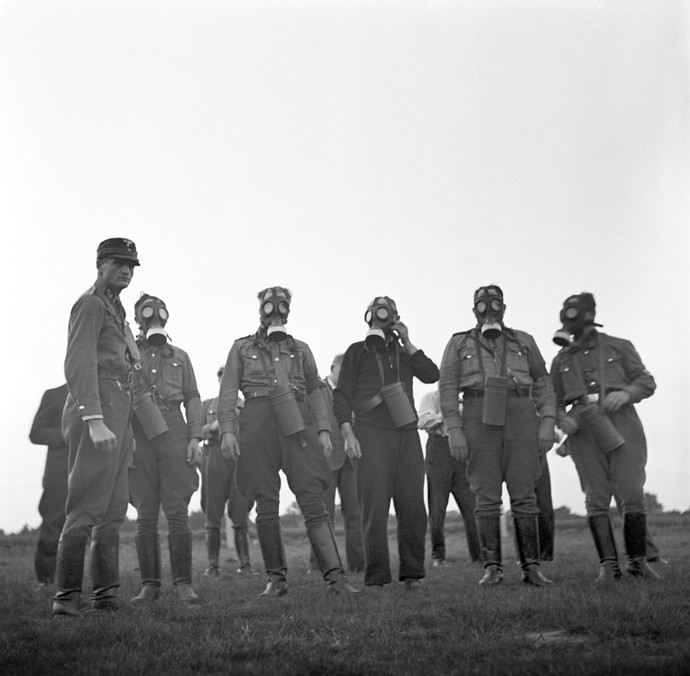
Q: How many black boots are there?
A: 12